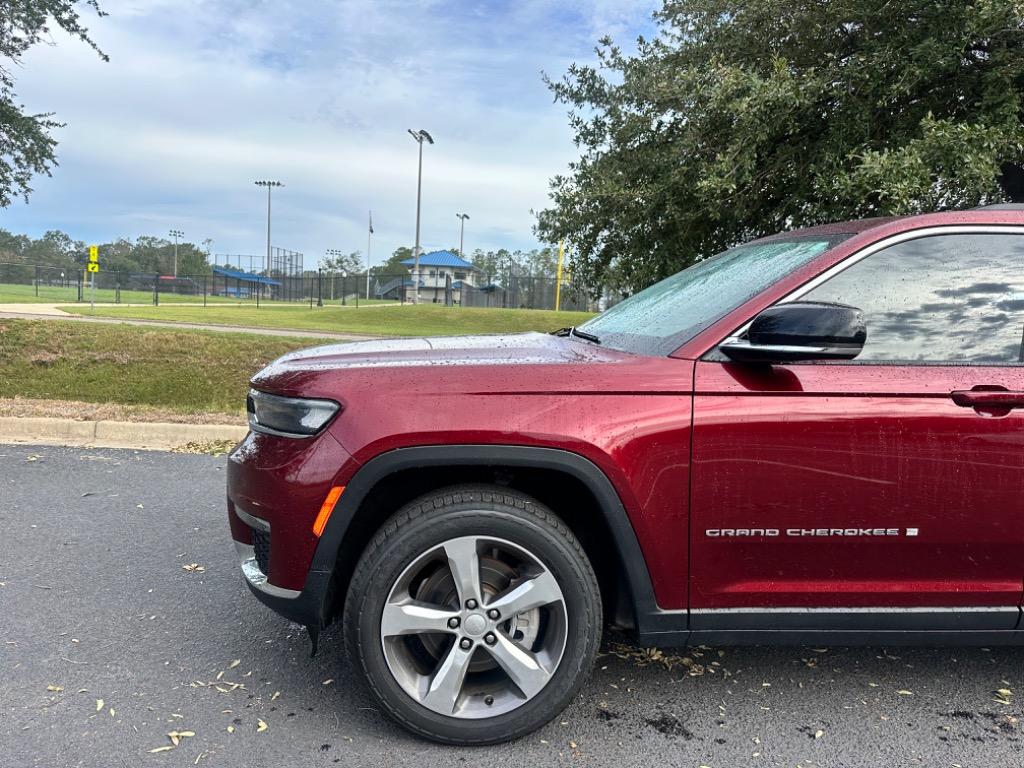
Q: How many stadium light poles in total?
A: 5